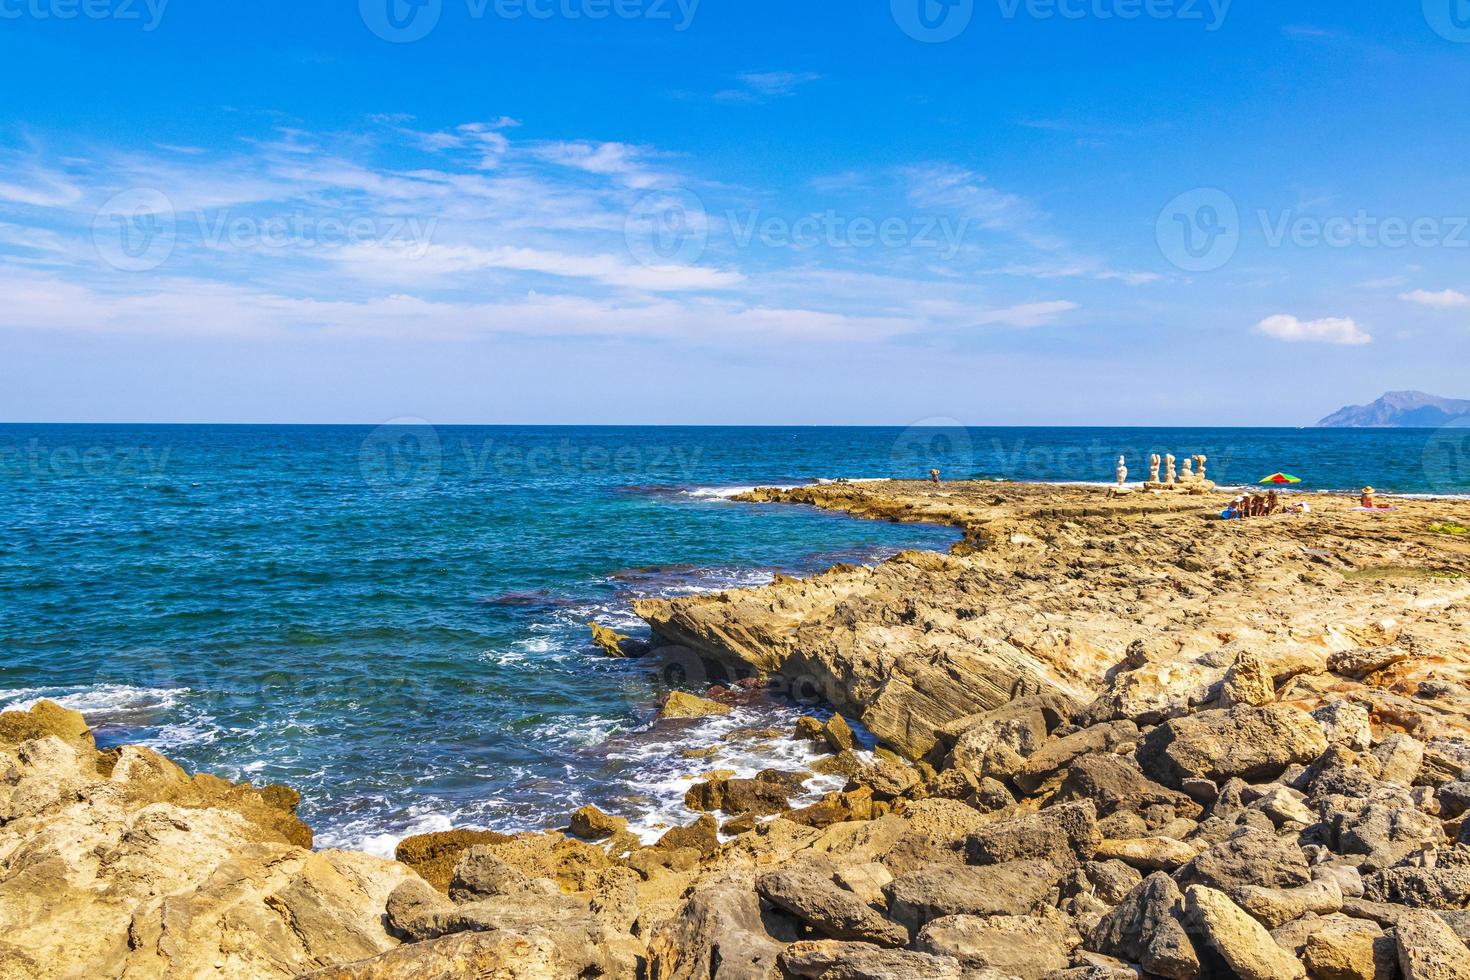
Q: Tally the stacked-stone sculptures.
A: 5